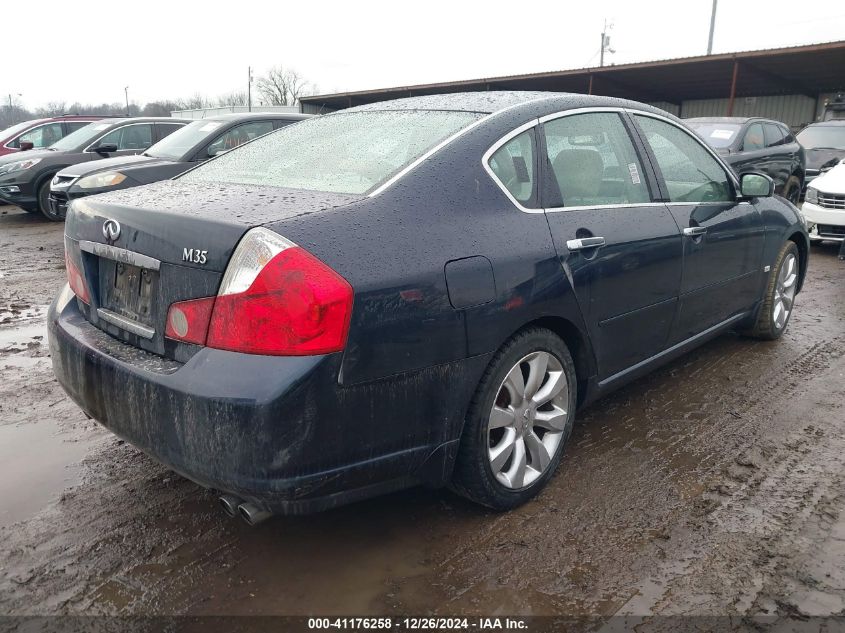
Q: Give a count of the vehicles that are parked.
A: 7